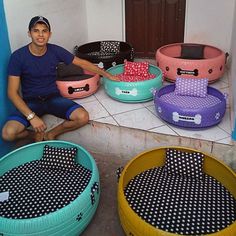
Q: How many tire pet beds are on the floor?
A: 7